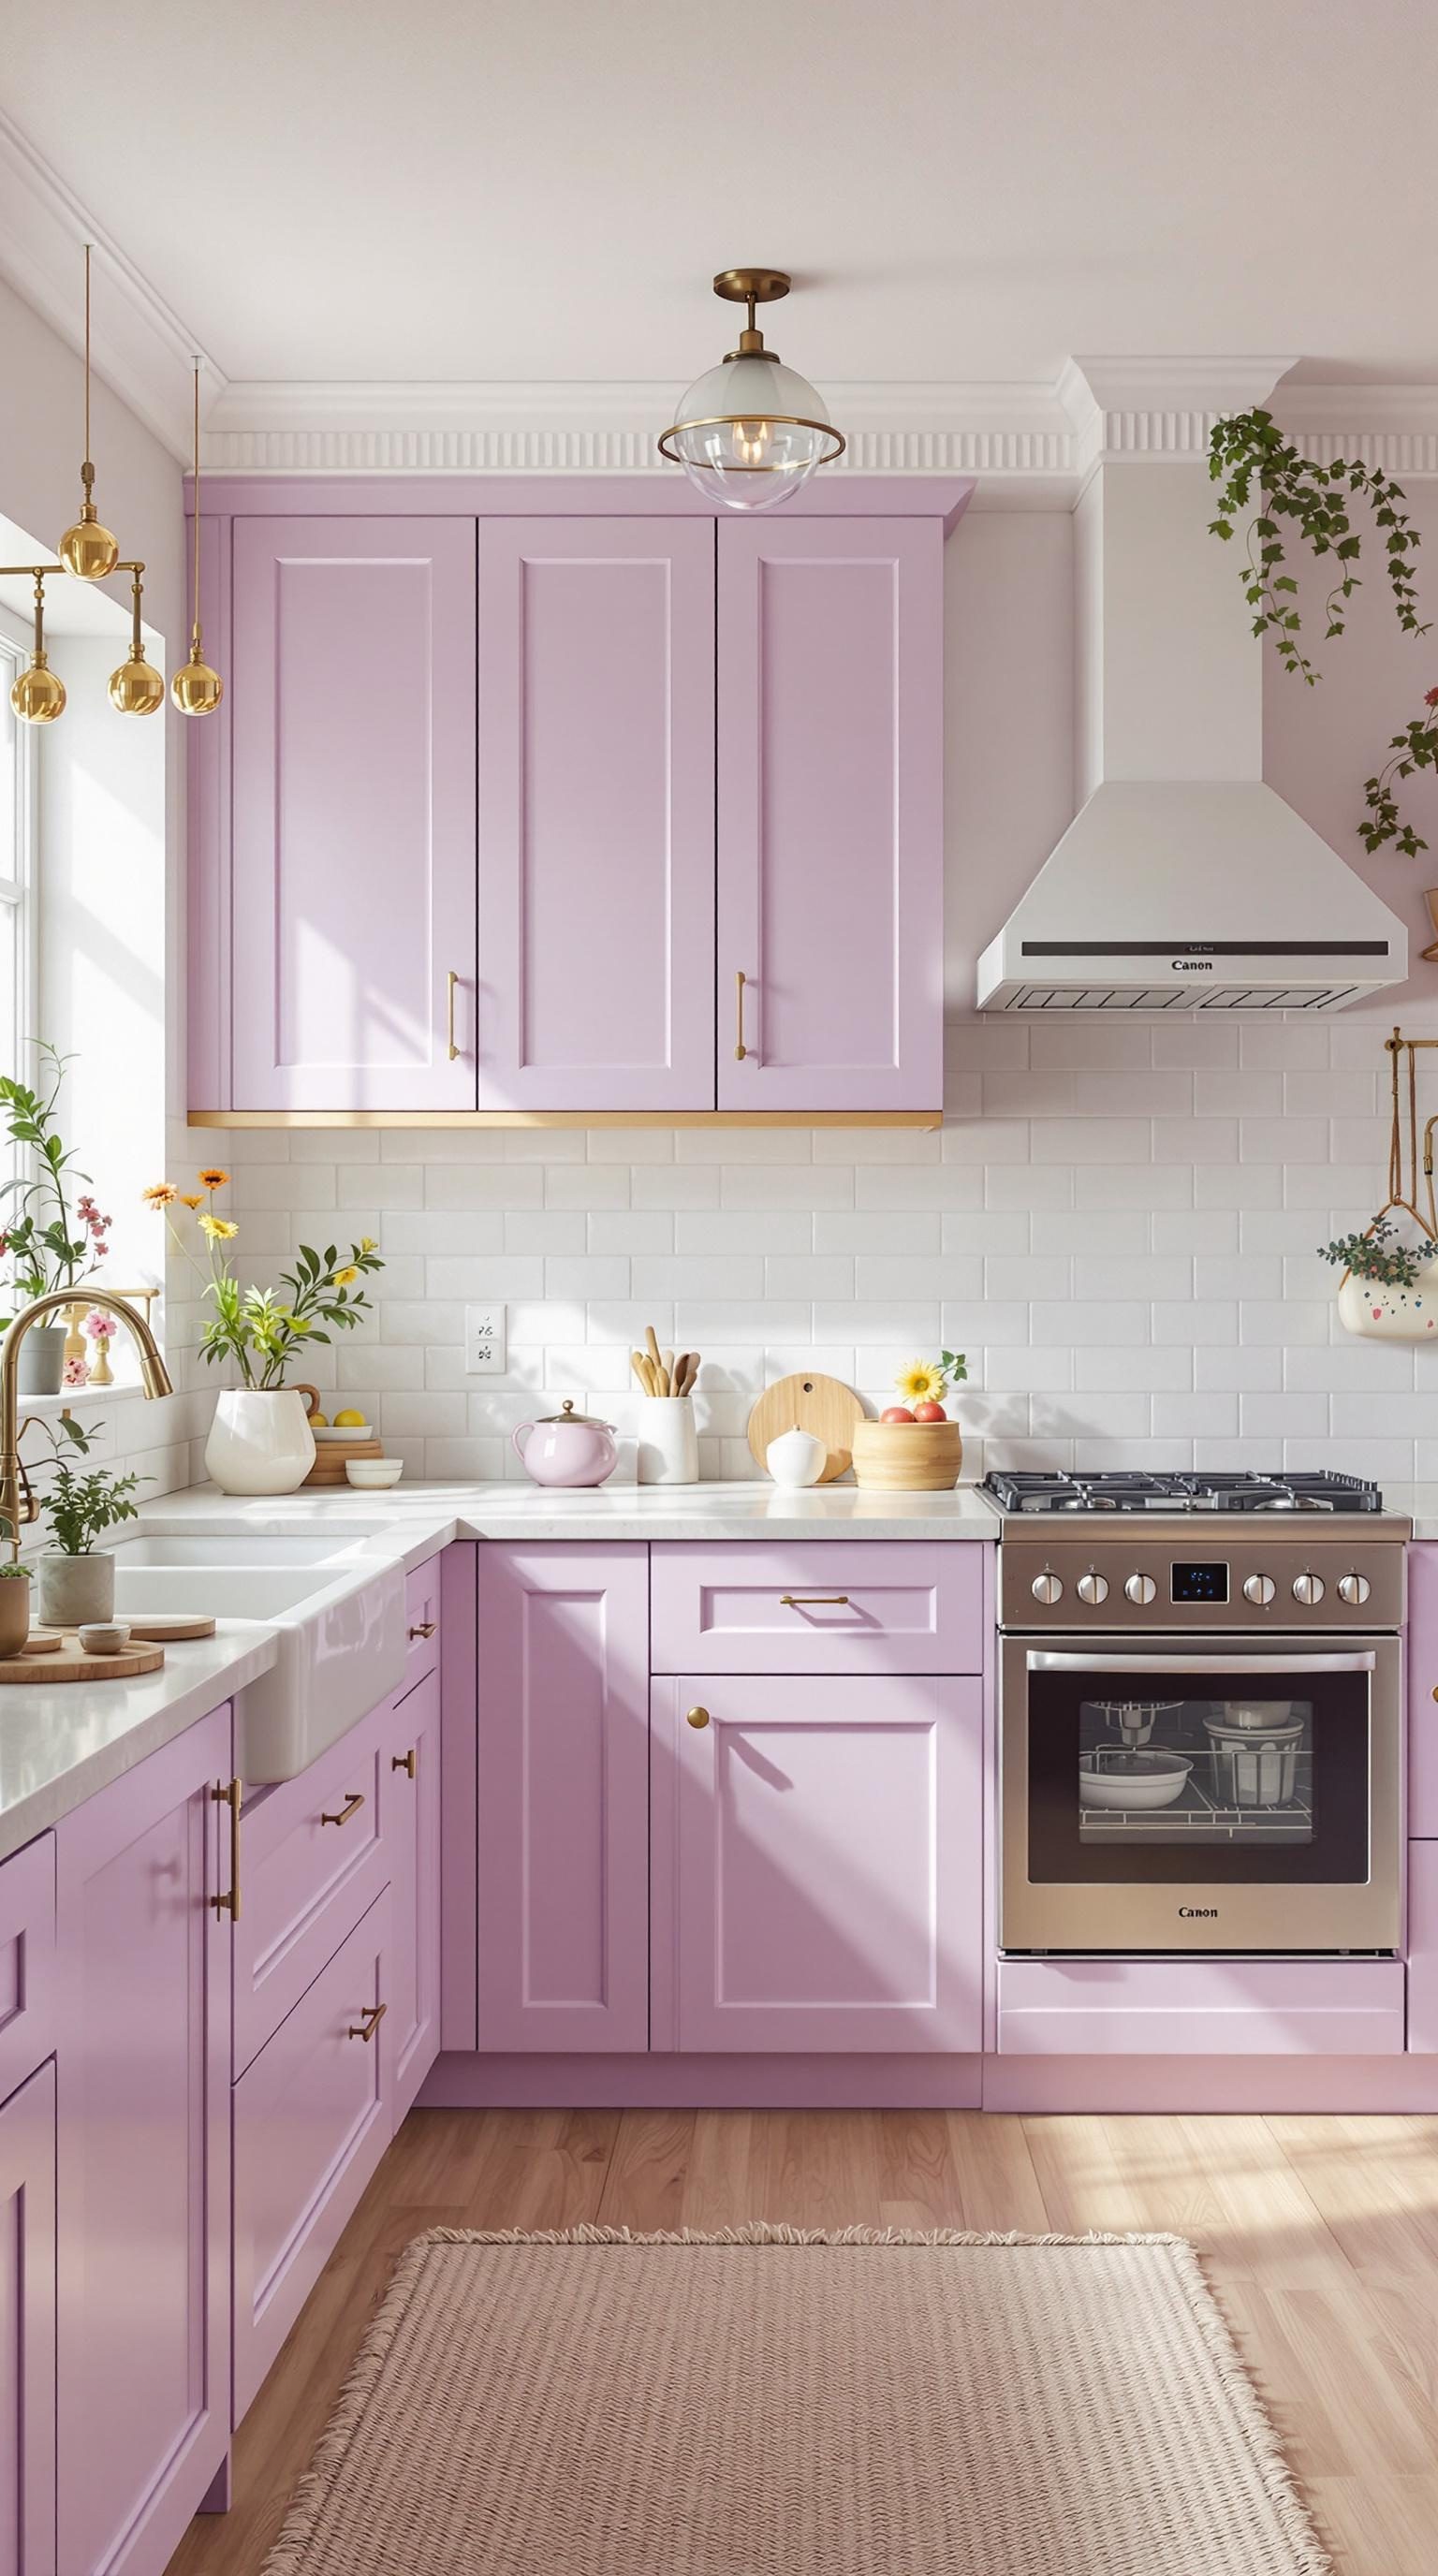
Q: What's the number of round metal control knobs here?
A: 6